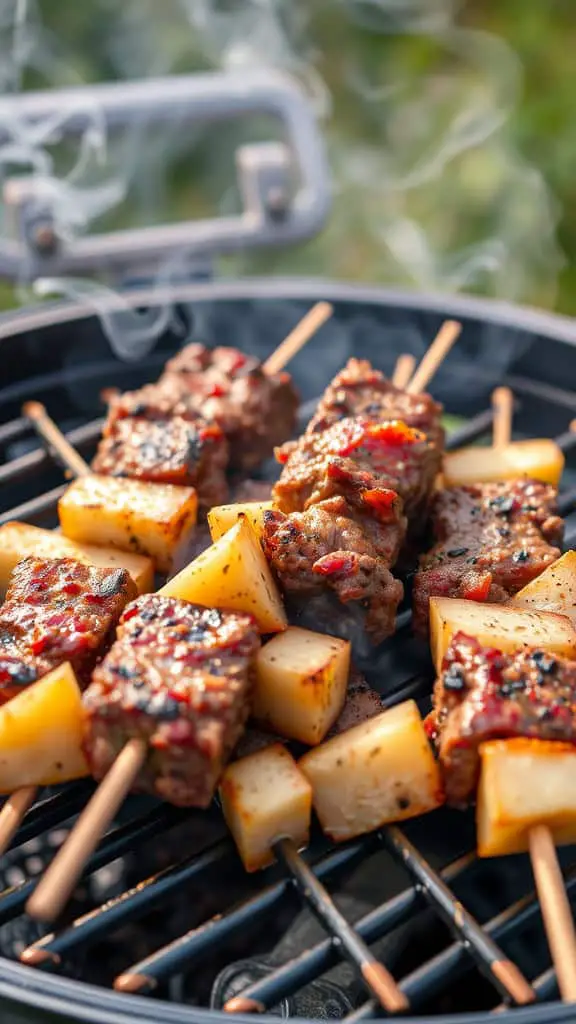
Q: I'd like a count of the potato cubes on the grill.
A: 12